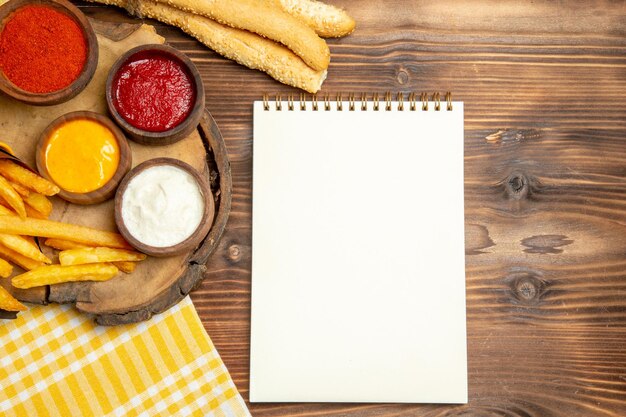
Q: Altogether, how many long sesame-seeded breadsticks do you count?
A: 3